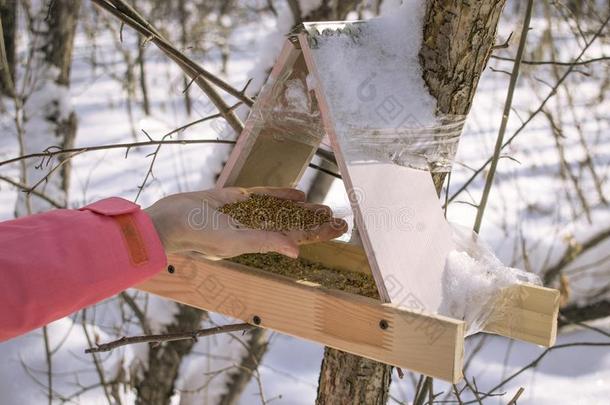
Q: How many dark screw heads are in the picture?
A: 3